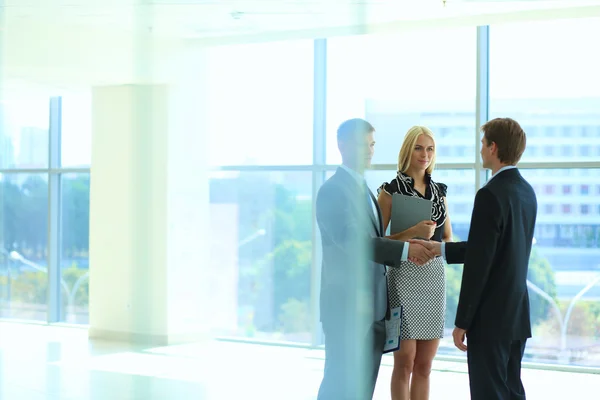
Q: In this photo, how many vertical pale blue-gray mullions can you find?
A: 3